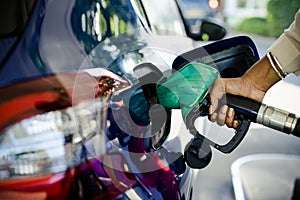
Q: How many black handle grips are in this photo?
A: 1